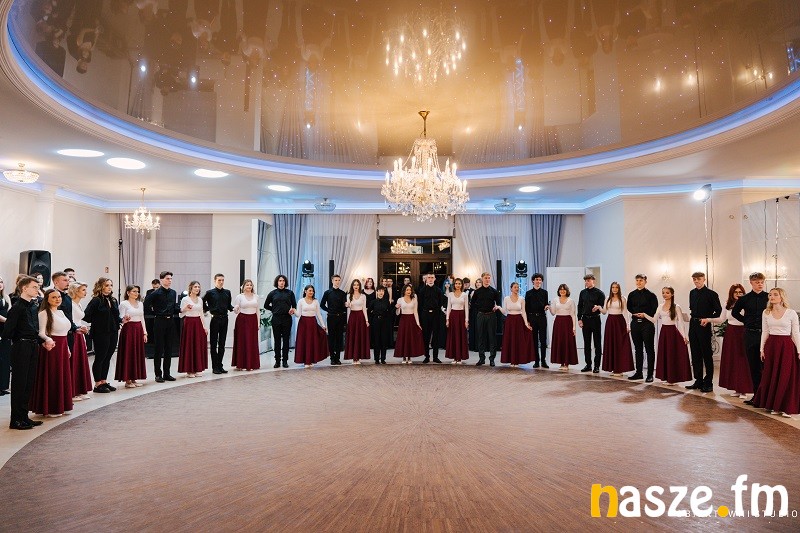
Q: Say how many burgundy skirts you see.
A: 15